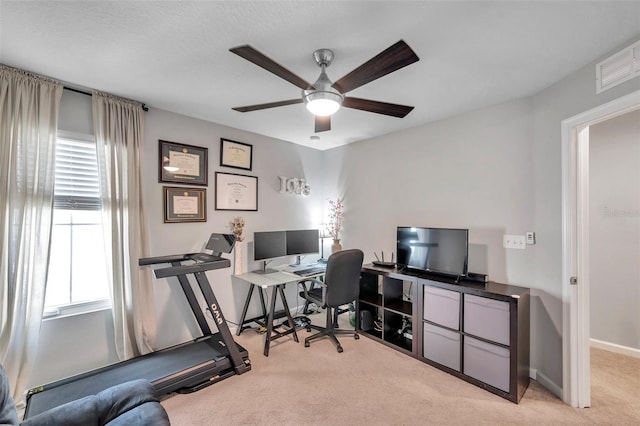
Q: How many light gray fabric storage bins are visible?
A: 4